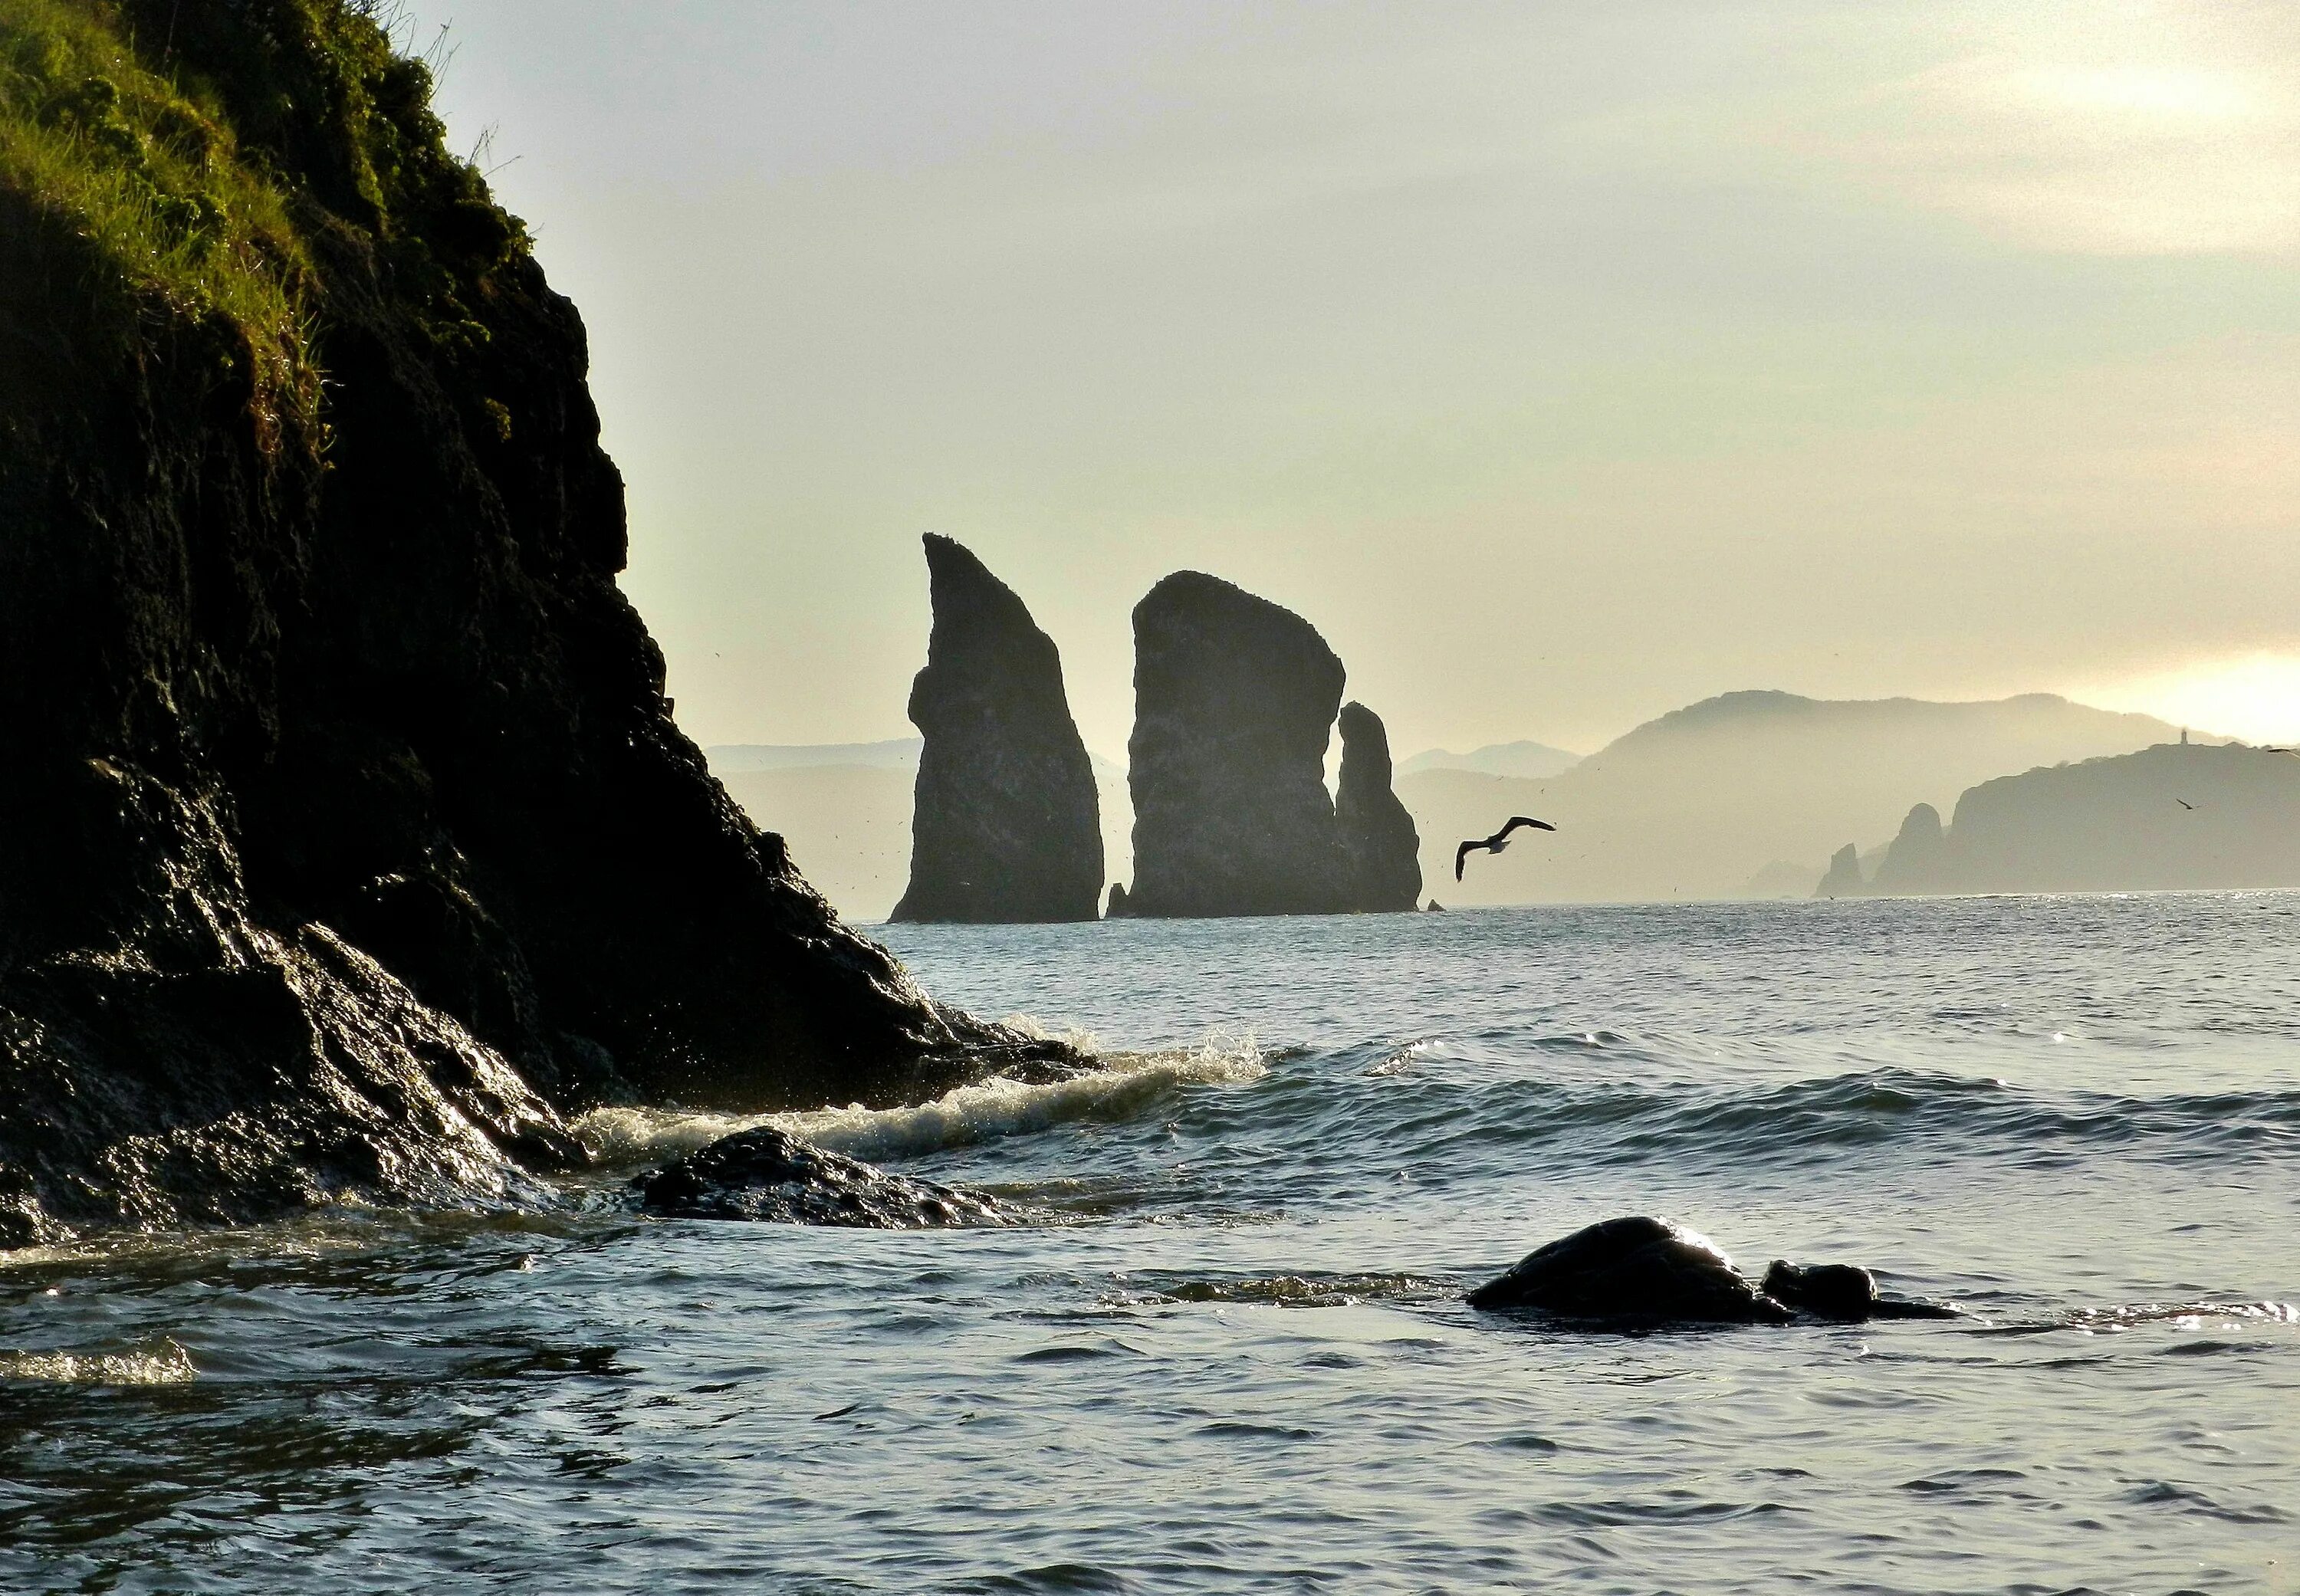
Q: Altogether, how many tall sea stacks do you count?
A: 3